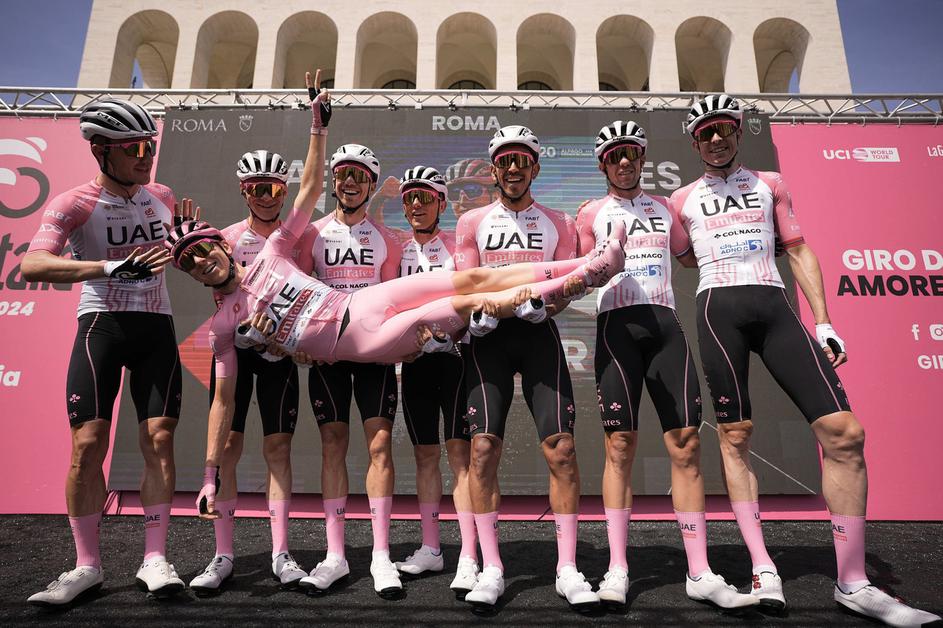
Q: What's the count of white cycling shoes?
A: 14